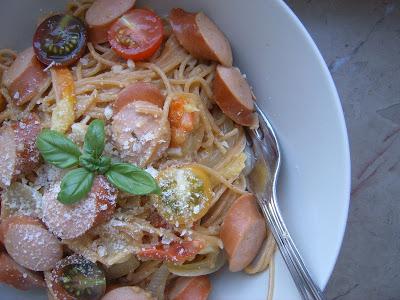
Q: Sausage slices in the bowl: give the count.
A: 12